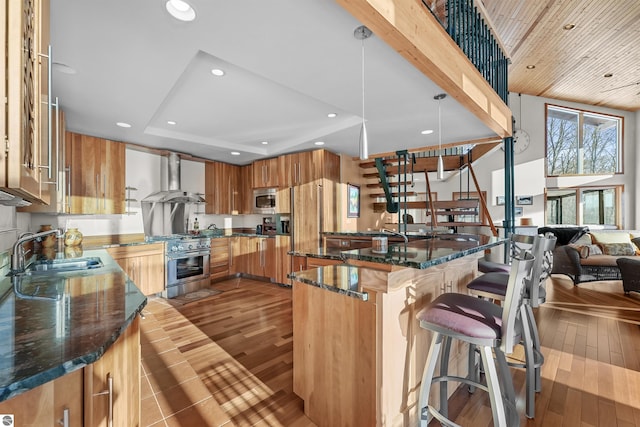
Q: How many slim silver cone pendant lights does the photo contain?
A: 2